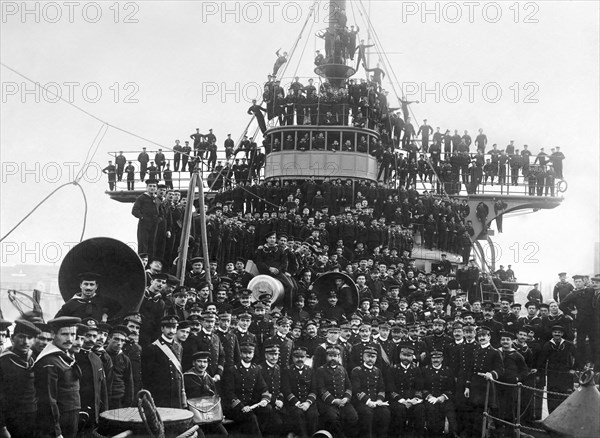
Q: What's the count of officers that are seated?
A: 7